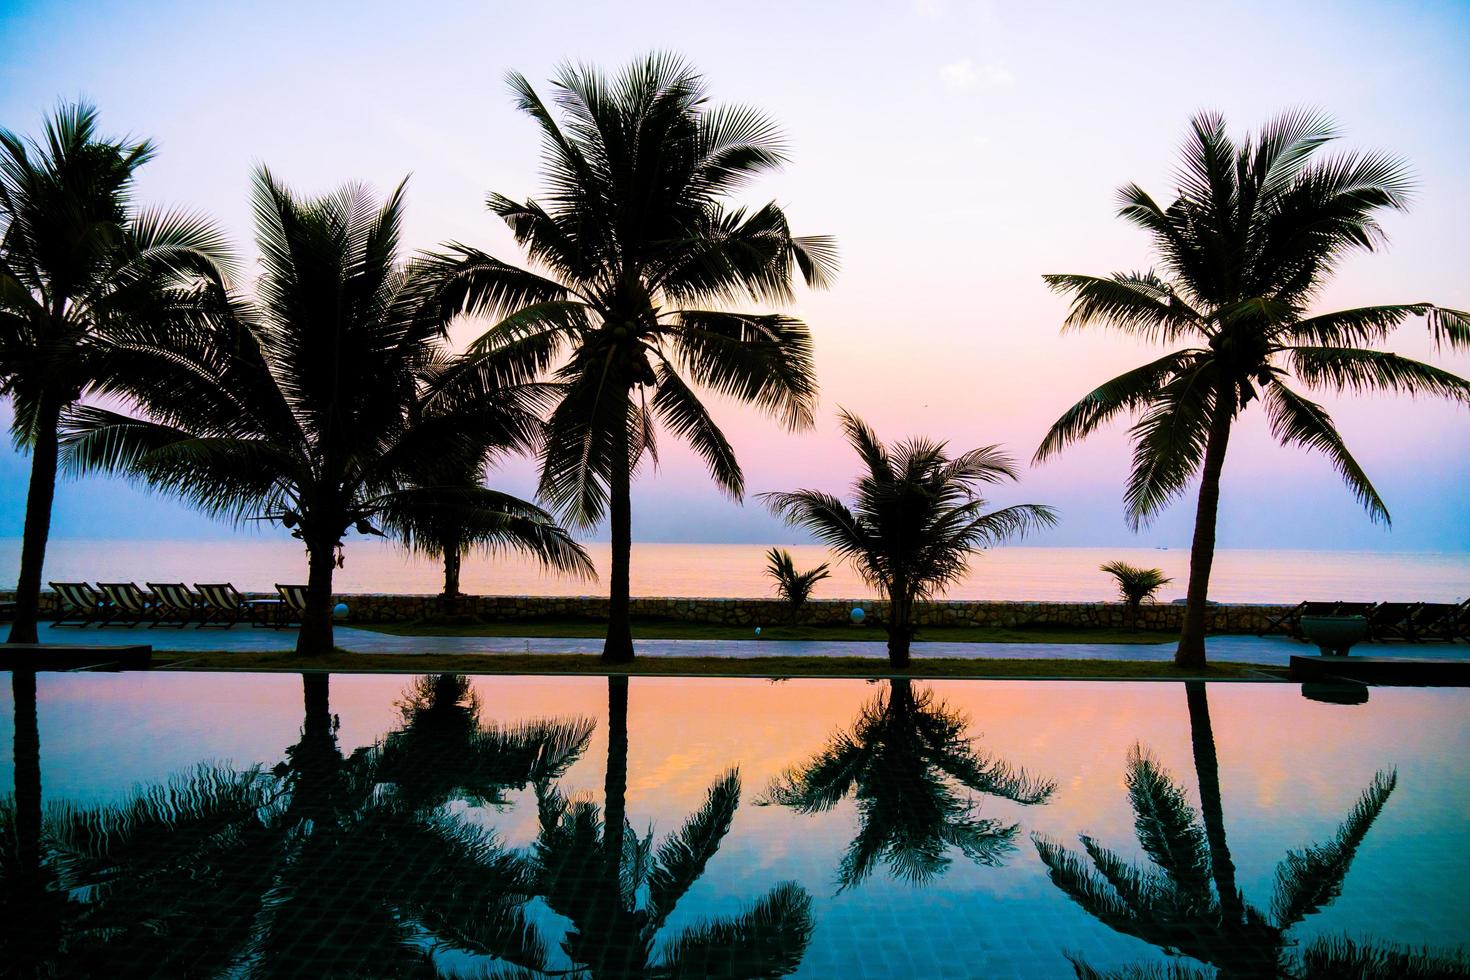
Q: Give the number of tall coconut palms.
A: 4